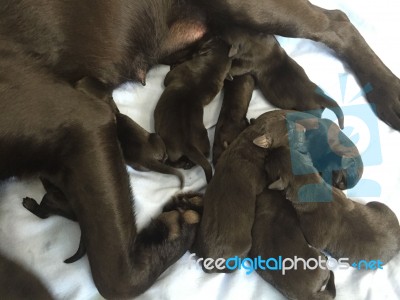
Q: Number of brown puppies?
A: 9